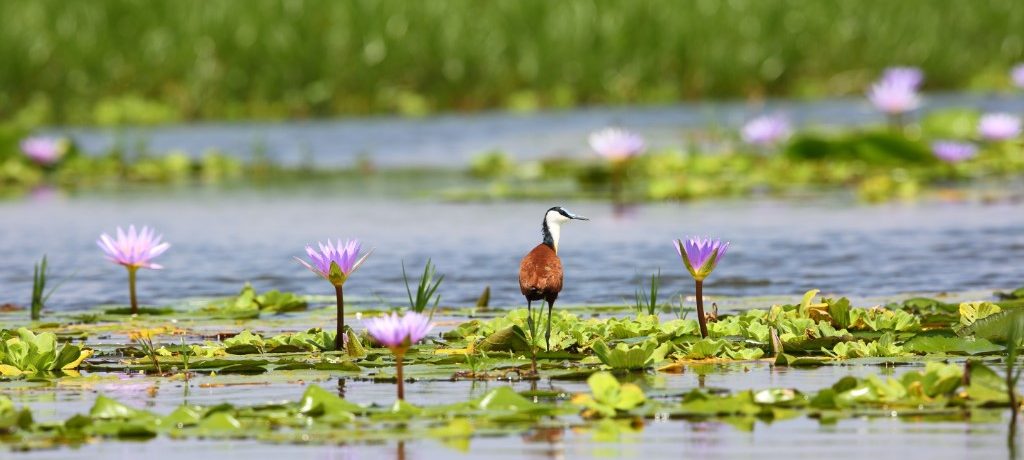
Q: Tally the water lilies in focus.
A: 4